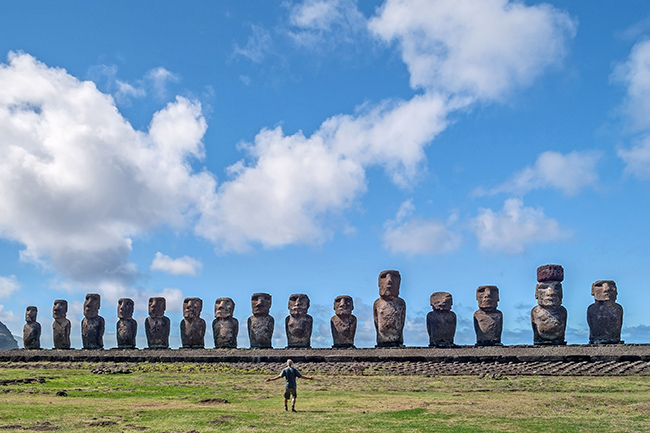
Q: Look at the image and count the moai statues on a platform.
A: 15